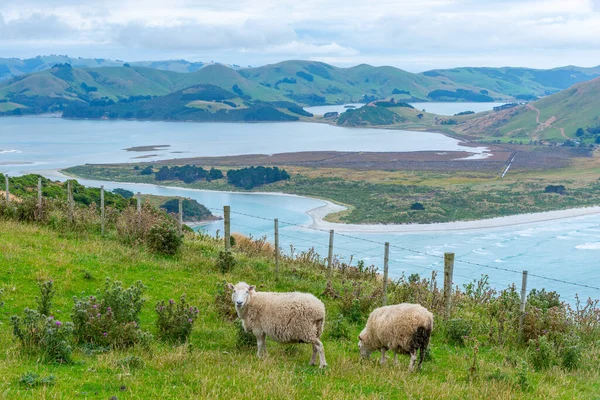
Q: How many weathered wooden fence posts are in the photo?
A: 12